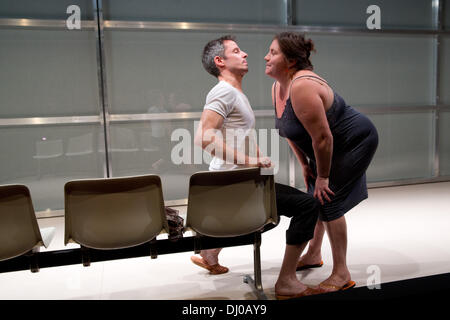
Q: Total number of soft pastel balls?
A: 0